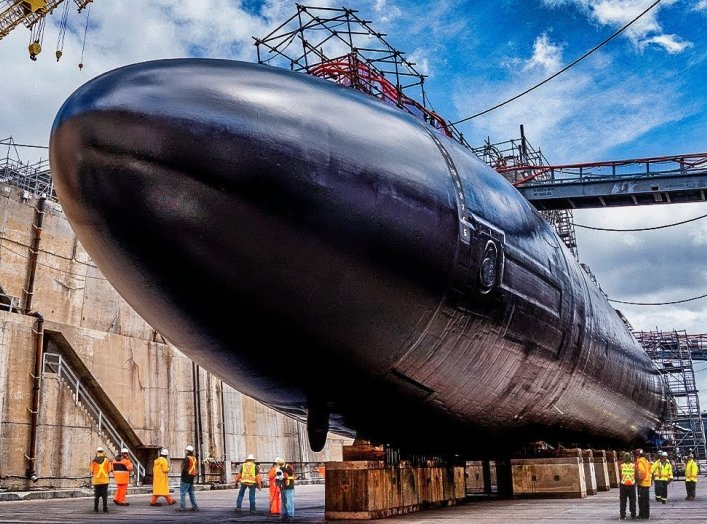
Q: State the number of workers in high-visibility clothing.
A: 11